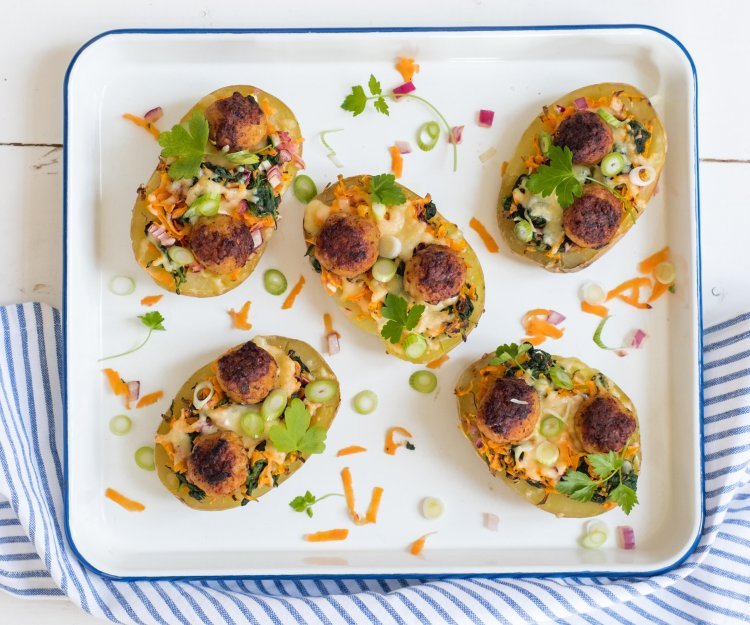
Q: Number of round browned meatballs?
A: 10